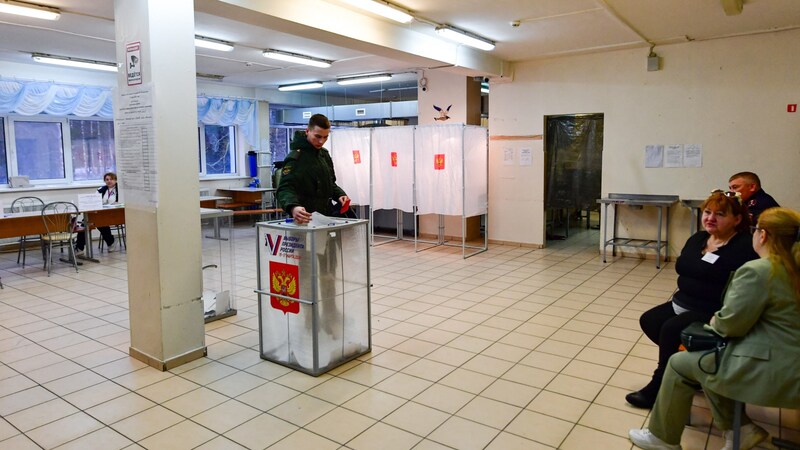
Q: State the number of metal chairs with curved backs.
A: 2